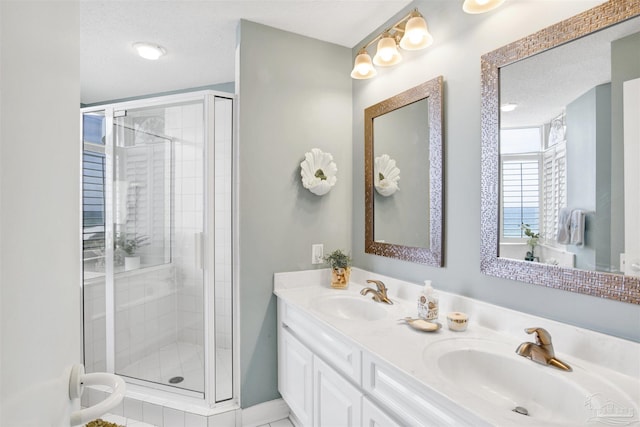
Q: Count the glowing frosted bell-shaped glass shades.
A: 4